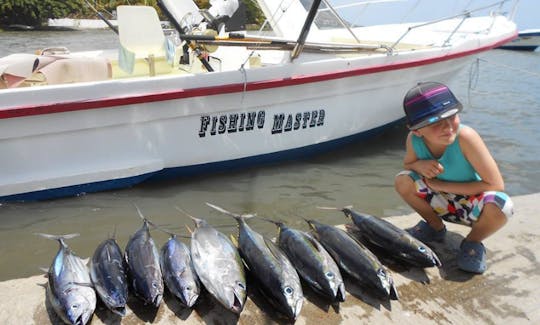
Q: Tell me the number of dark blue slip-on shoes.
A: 2